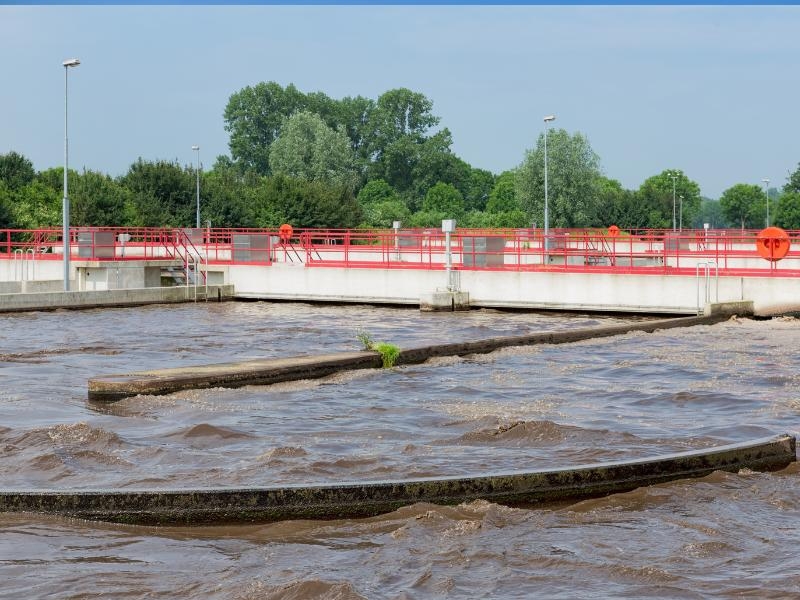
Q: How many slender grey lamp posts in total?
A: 6